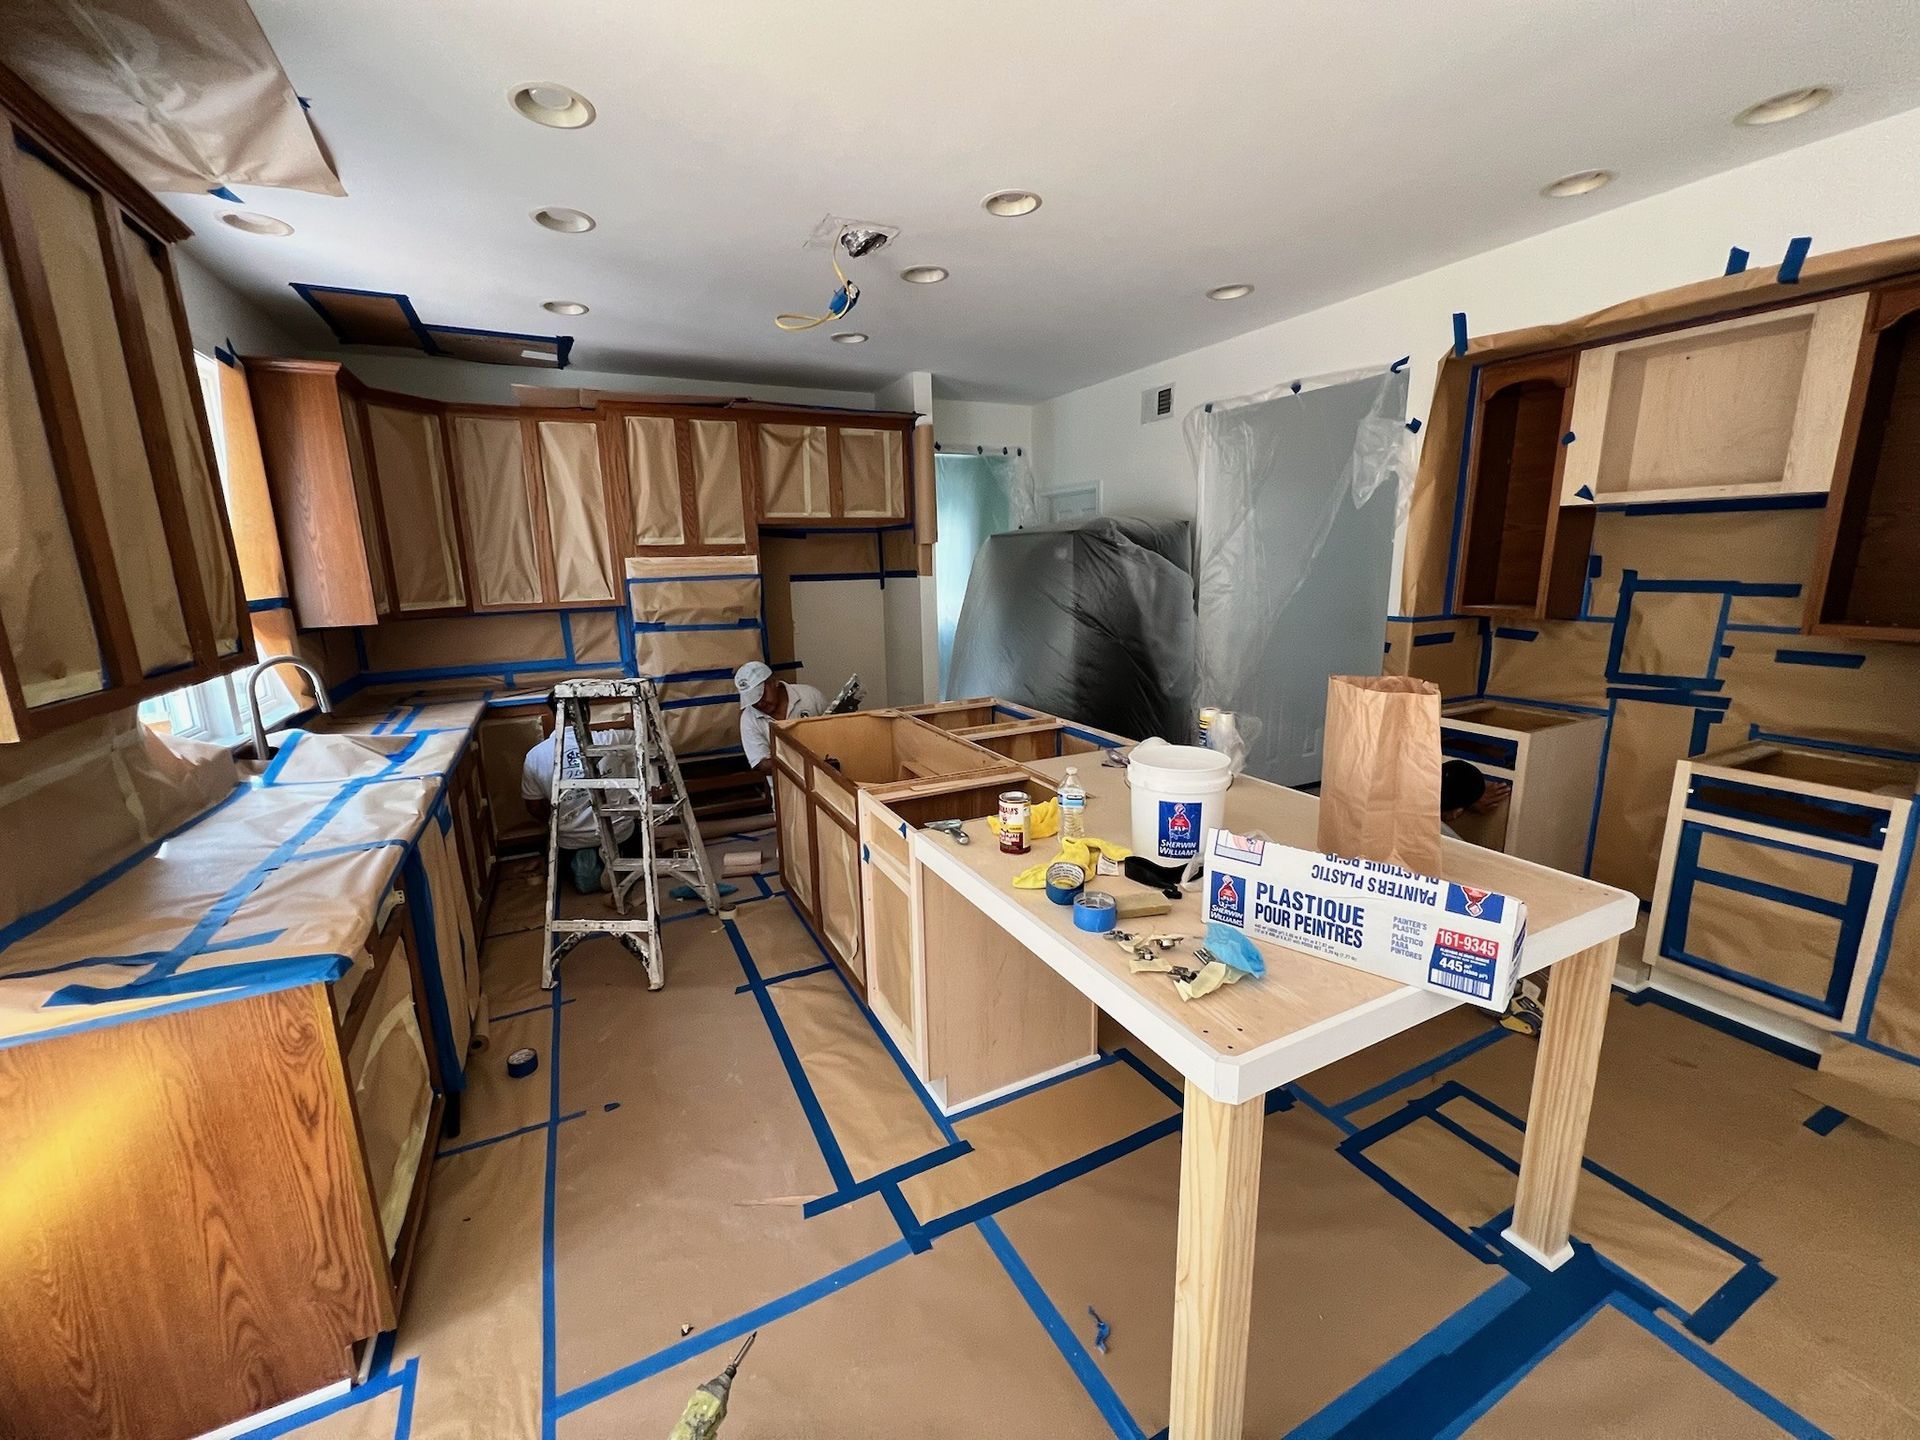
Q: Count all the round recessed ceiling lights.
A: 10